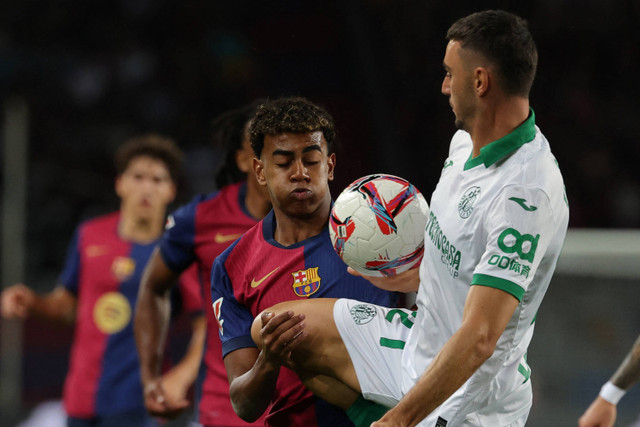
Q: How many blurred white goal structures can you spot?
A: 1